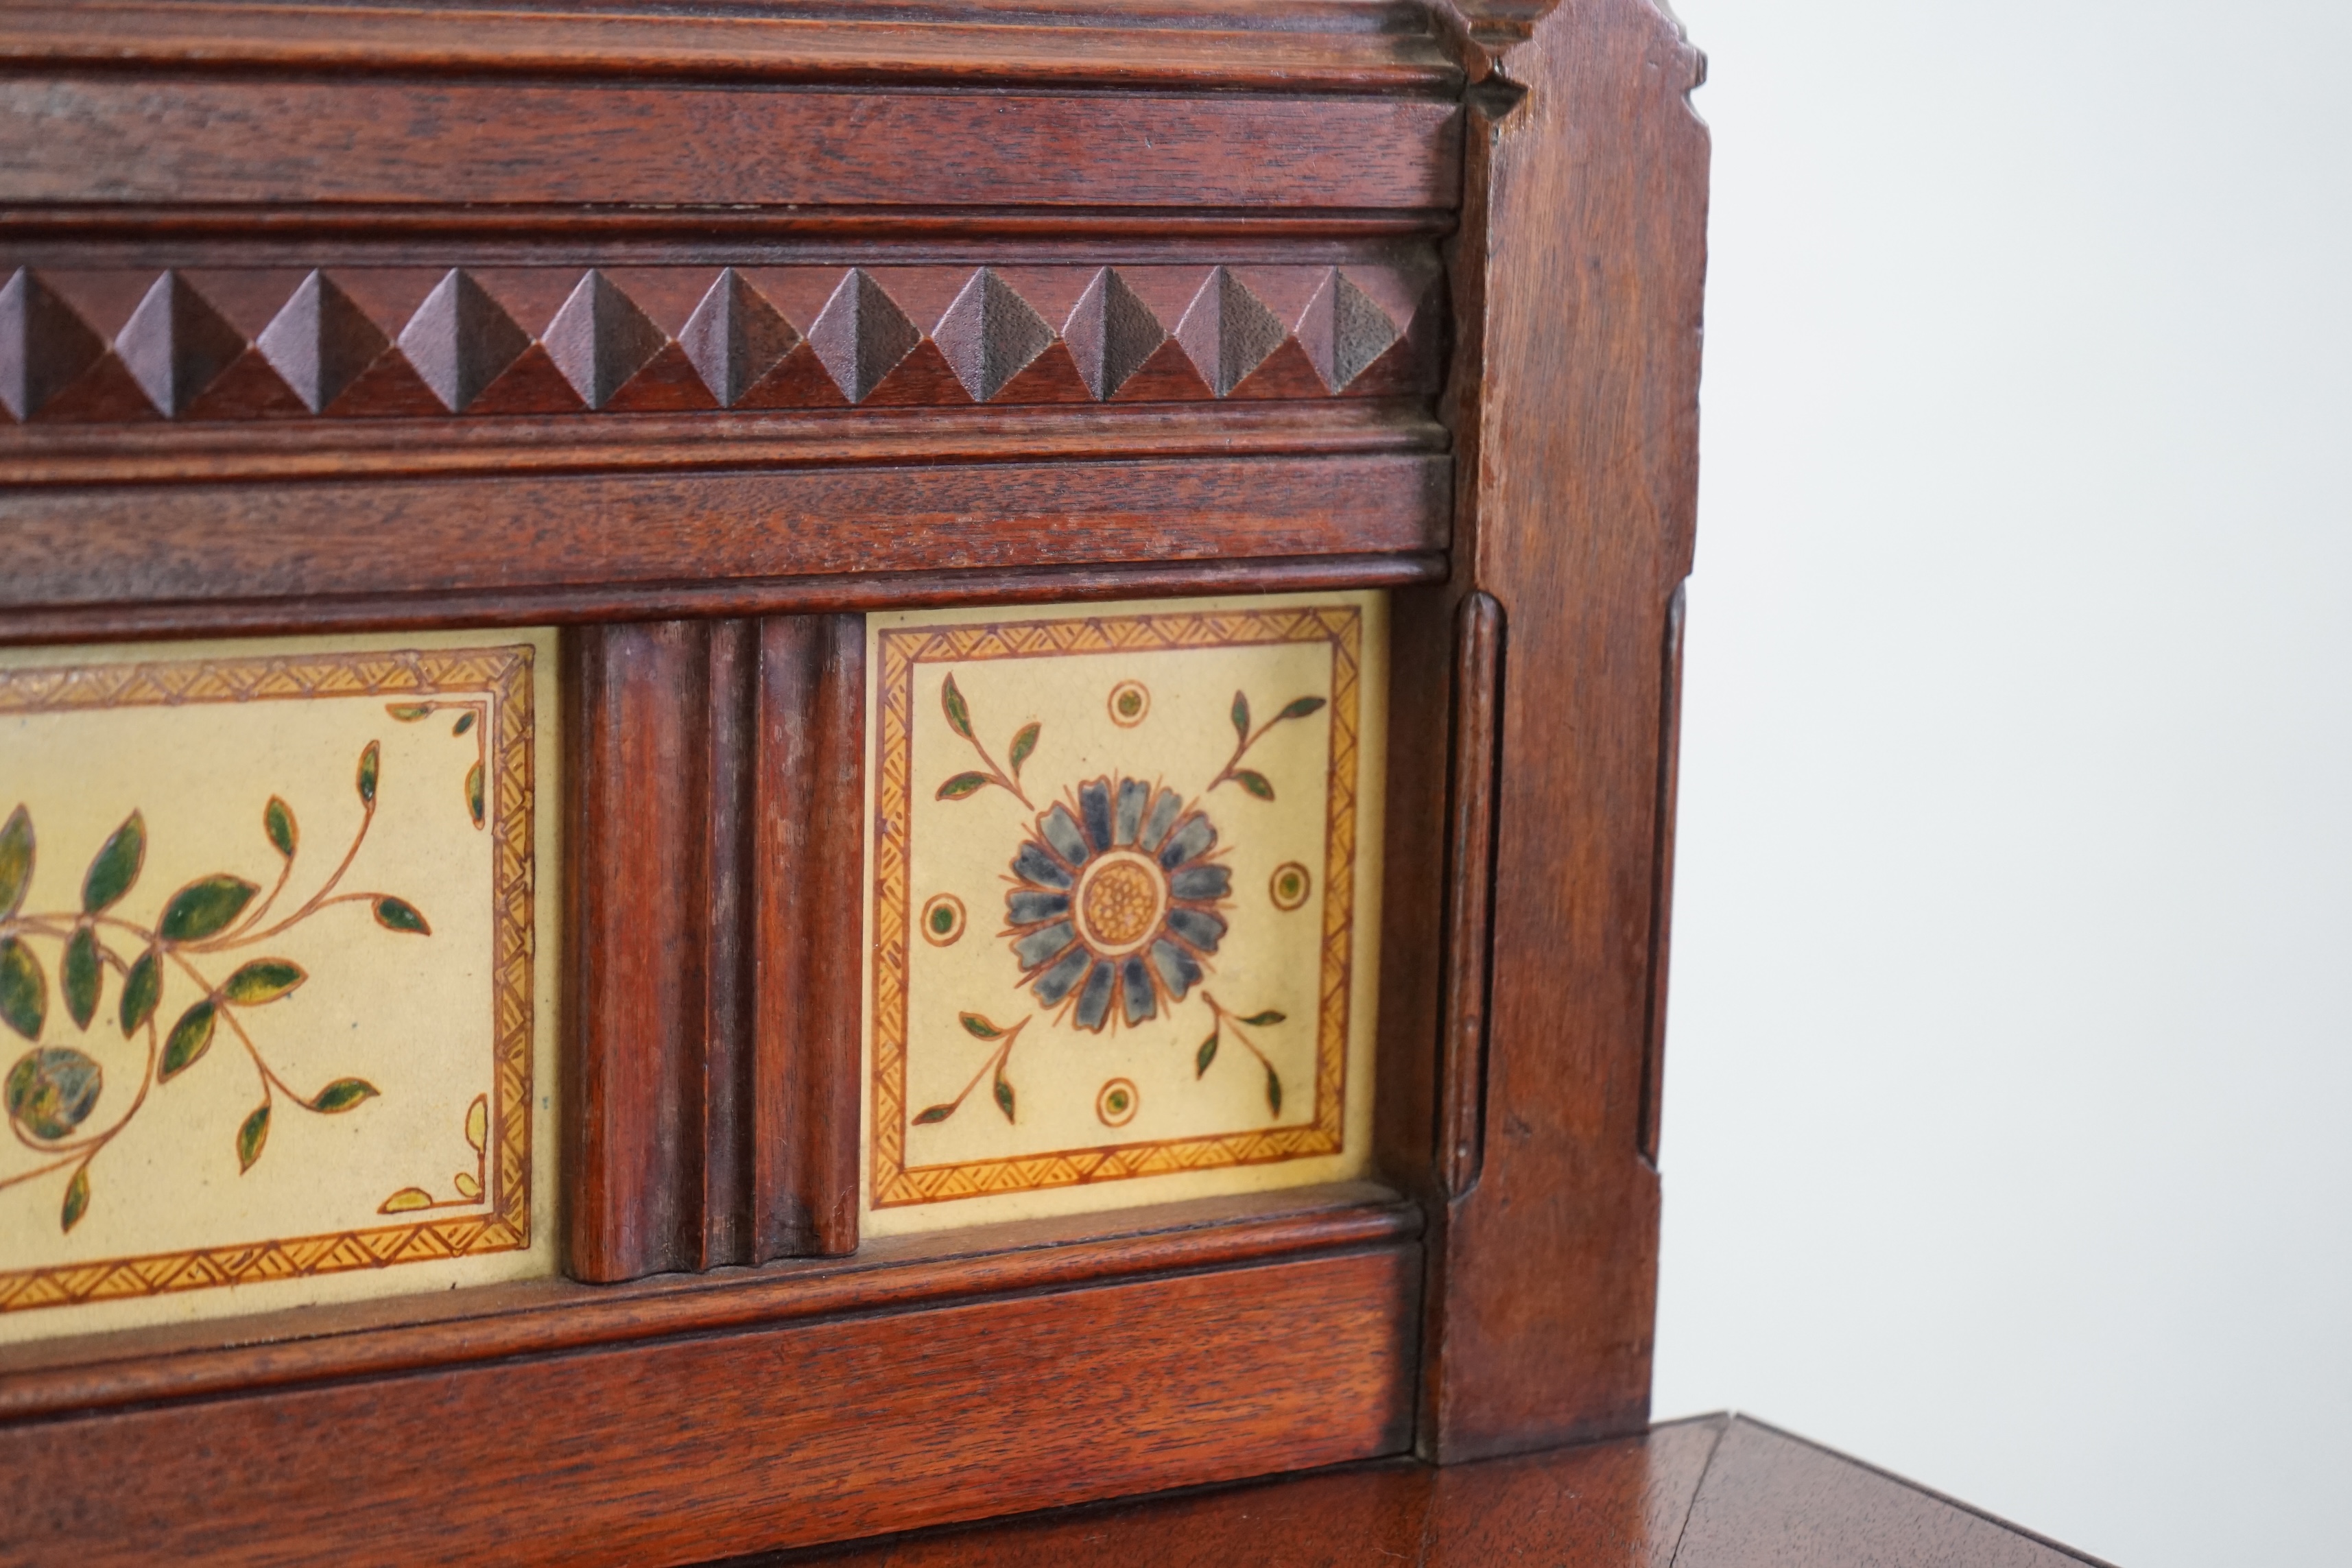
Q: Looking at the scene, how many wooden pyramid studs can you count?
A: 11